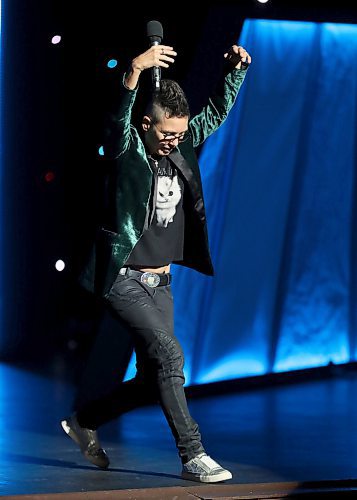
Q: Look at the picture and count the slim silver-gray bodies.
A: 1